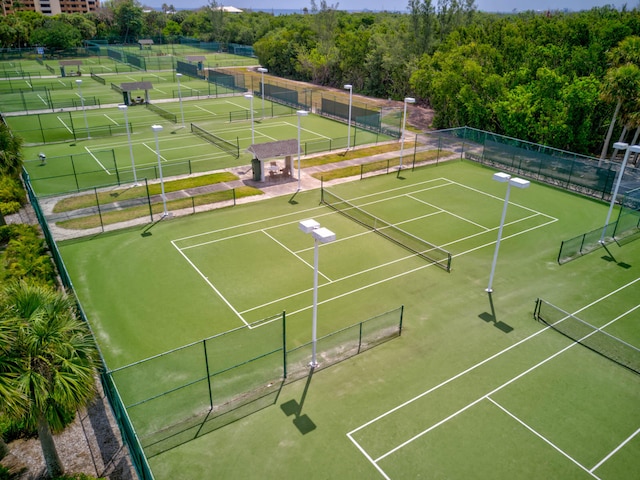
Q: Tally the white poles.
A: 12